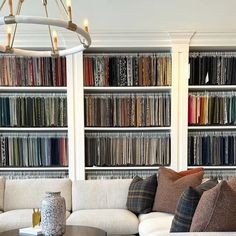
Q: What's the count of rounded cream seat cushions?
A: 3